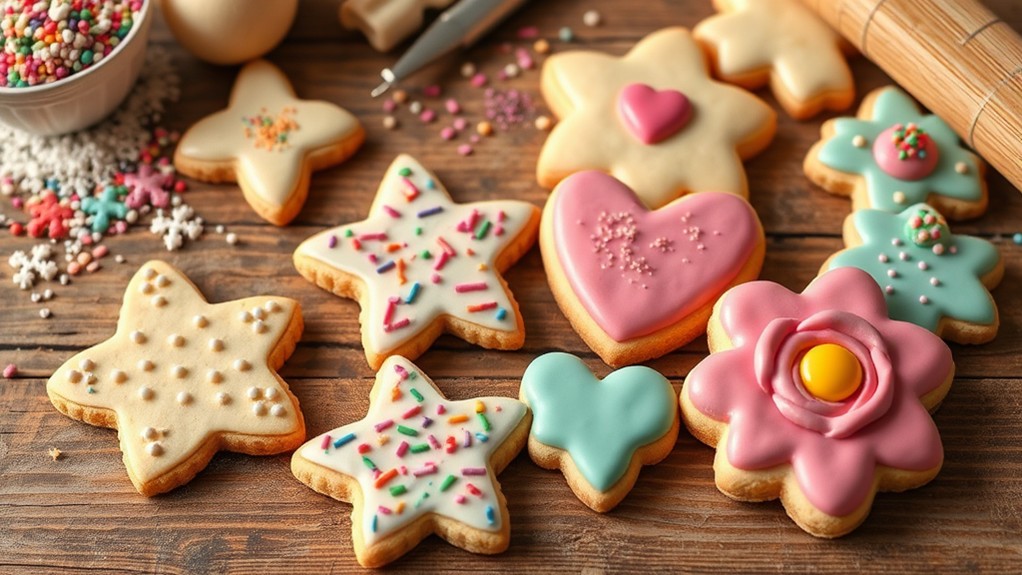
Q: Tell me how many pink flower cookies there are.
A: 1